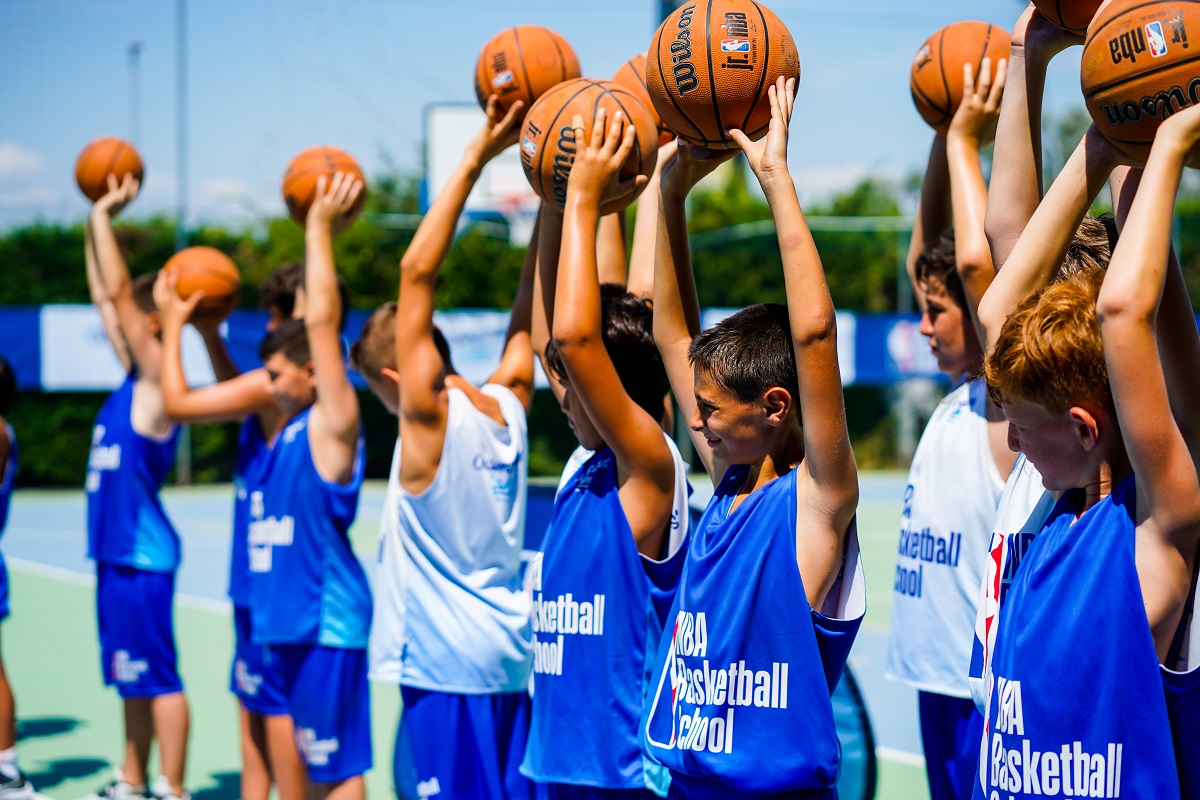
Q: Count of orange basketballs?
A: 10